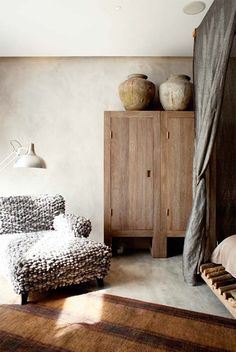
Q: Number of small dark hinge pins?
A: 4